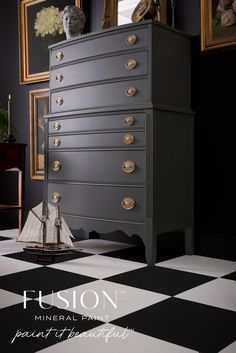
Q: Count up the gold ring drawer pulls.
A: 14